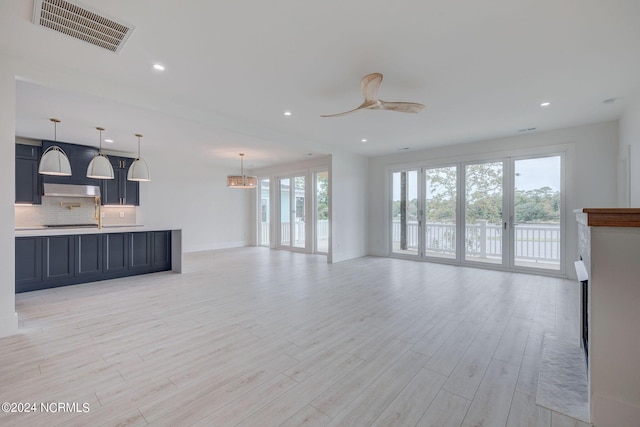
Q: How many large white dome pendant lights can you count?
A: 3